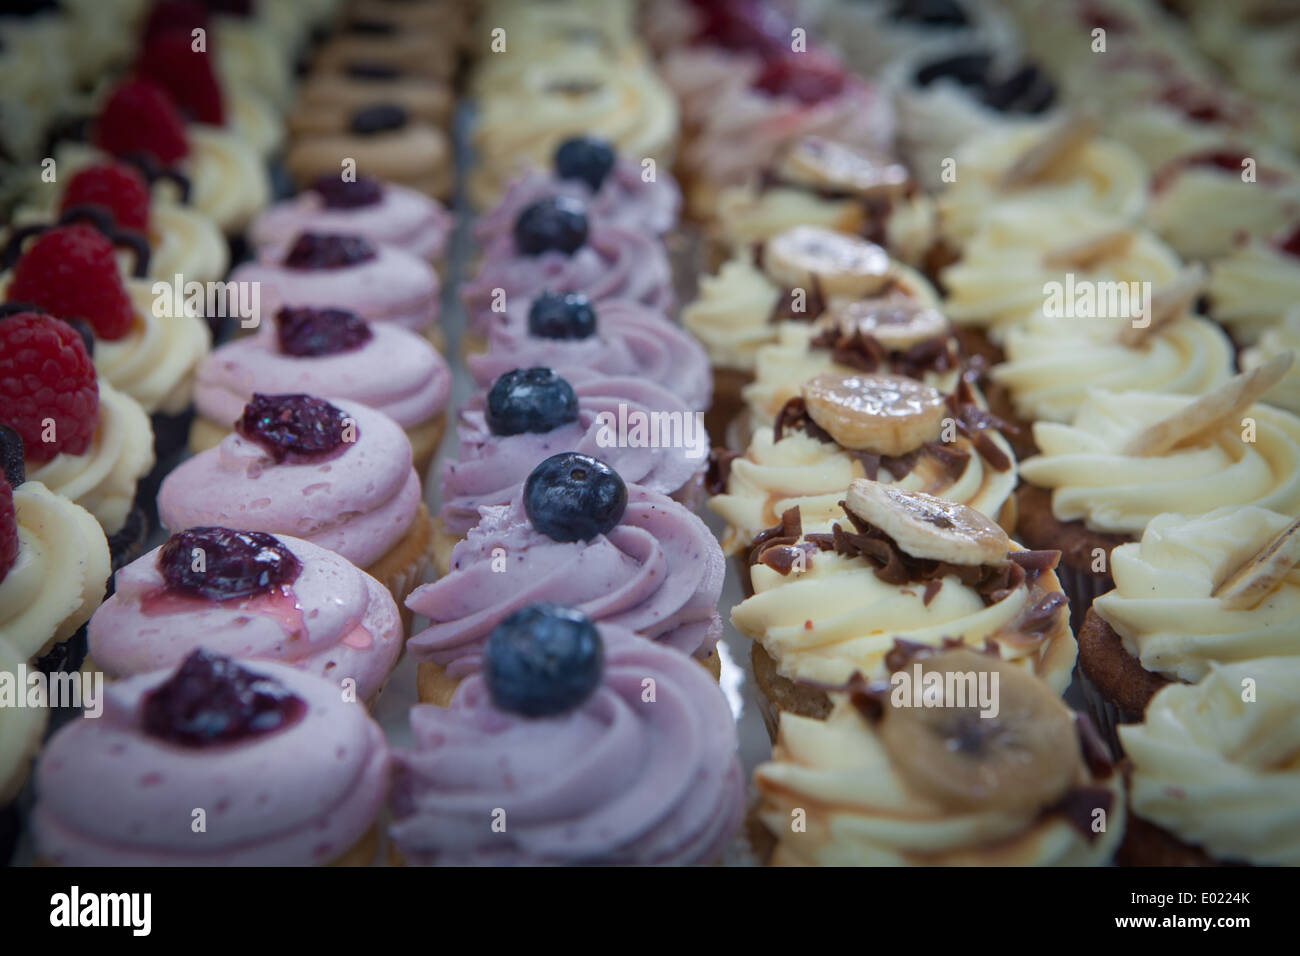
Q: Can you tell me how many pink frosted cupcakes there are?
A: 6